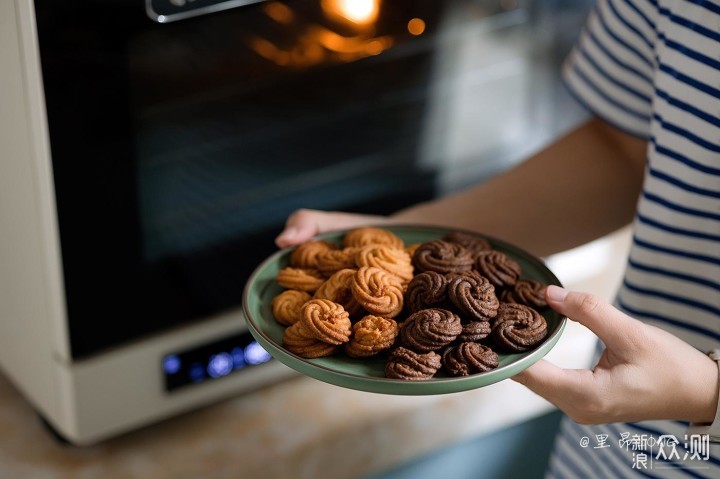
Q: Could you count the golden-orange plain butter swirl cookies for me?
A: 12